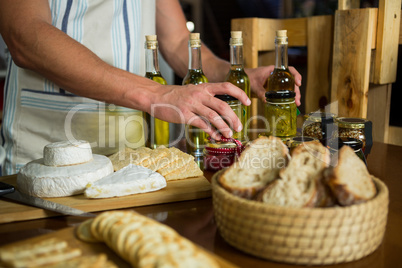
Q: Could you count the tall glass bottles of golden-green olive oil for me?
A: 4